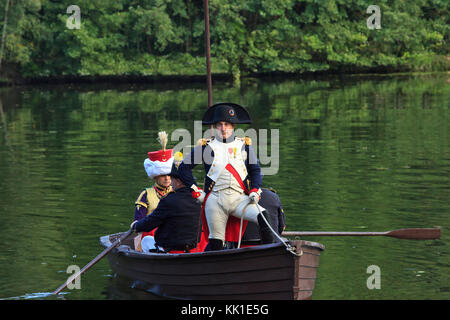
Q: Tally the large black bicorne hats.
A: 1